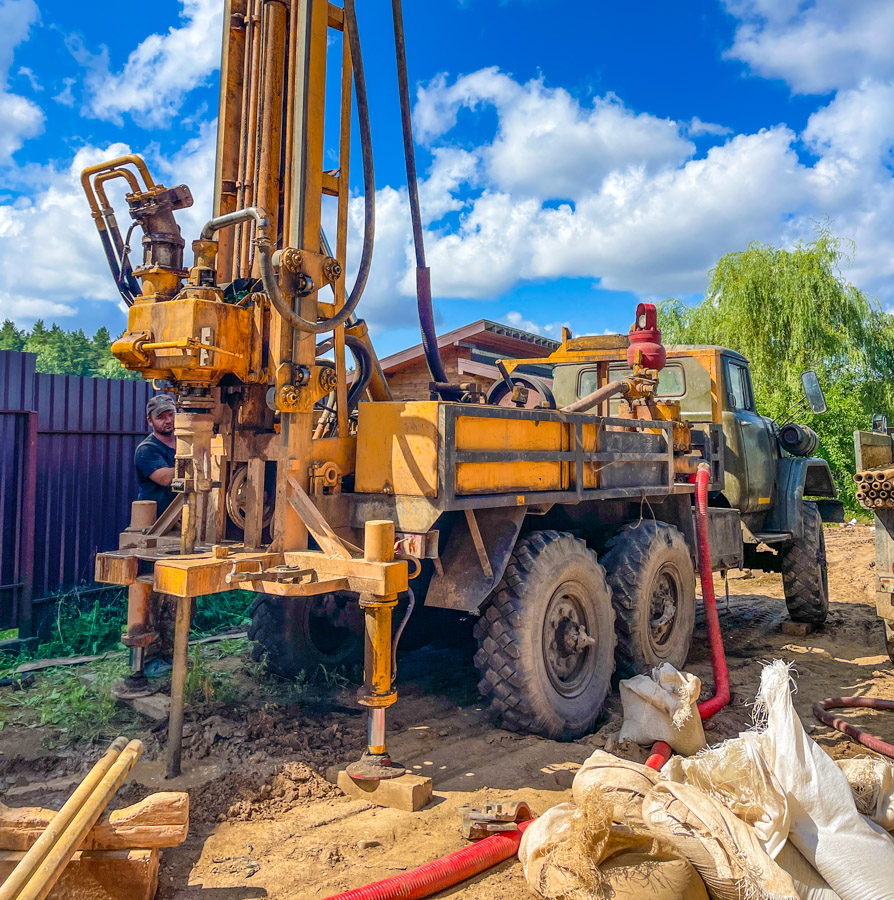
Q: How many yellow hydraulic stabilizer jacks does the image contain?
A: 2